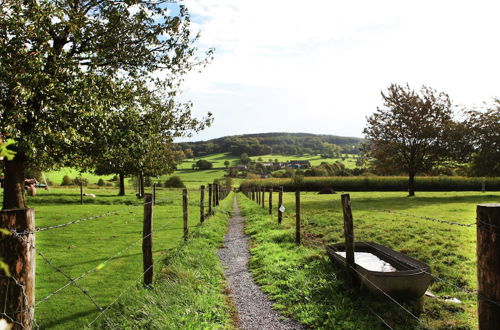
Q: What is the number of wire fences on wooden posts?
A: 2